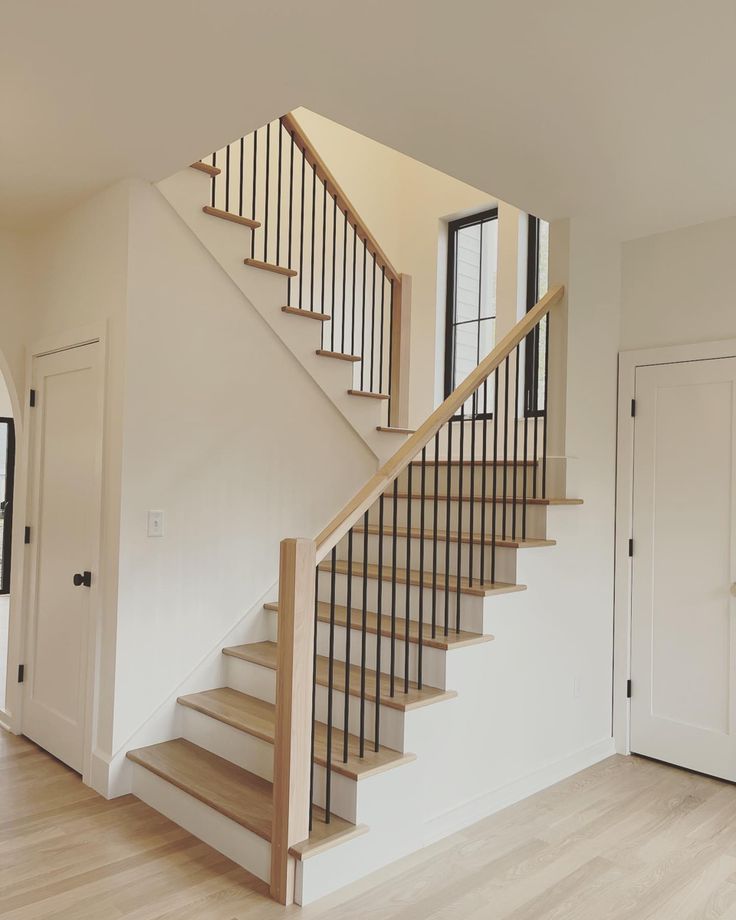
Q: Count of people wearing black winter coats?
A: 0